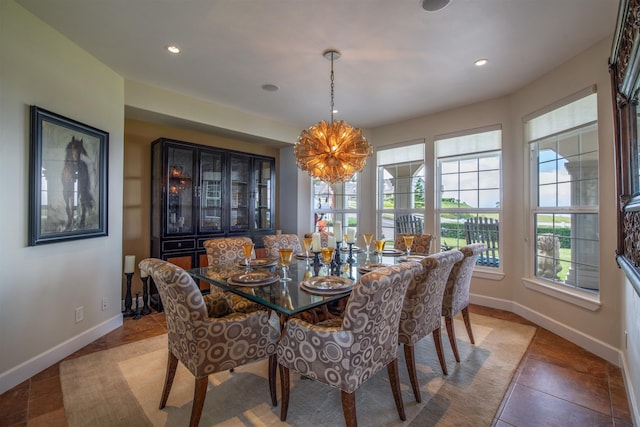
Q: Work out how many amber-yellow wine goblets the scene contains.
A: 8